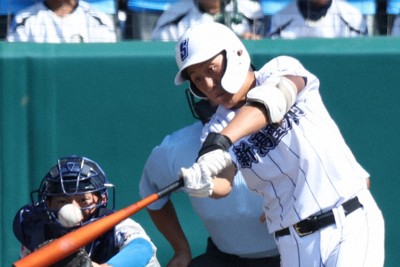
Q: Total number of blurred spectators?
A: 3